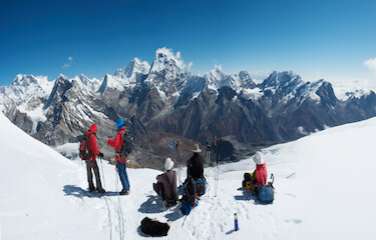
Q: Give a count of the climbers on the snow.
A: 5